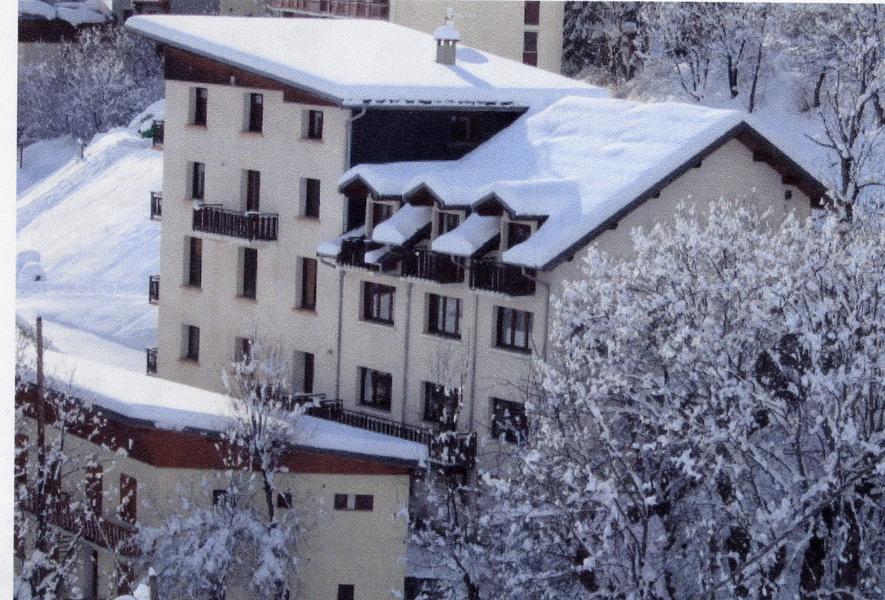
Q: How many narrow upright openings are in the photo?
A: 12